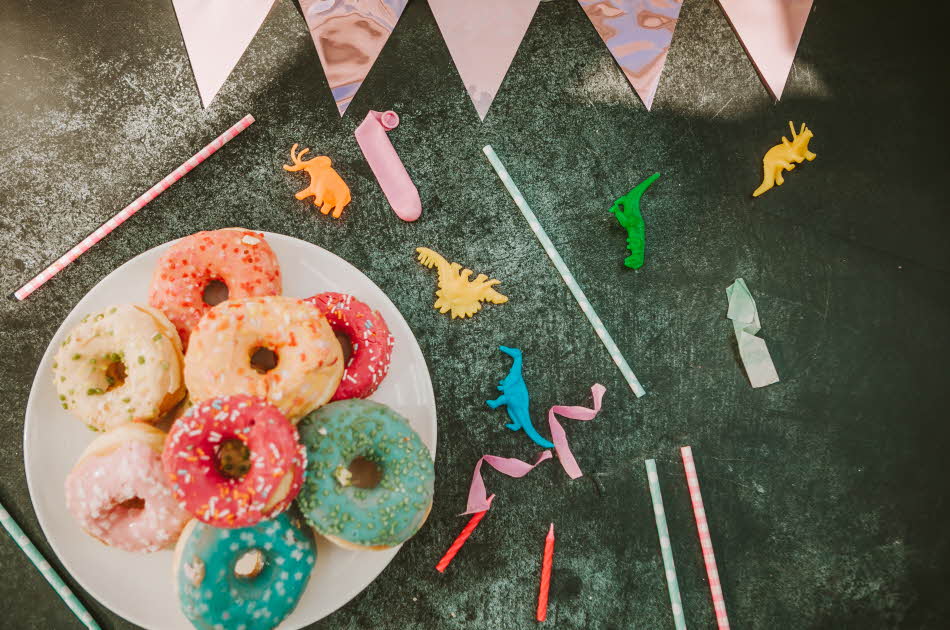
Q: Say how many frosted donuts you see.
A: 8